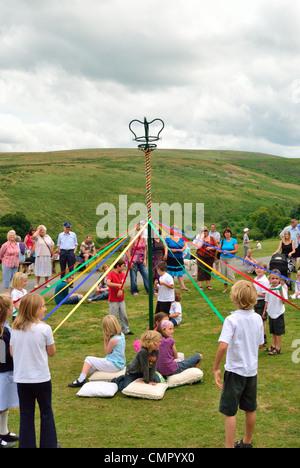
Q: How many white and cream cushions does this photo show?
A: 4